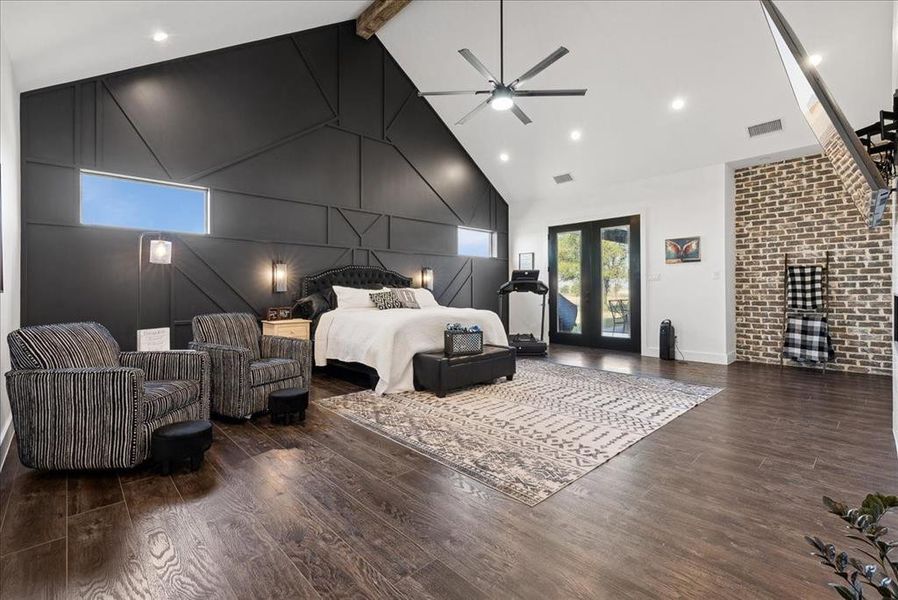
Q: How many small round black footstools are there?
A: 2